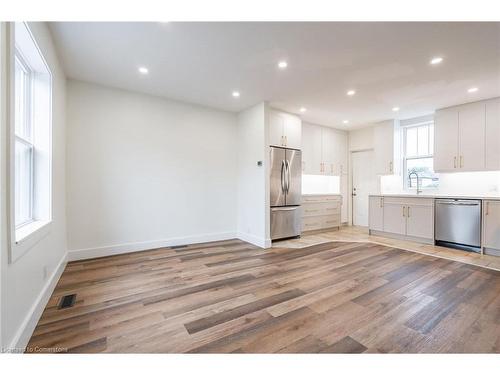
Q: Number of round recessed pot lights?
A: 9